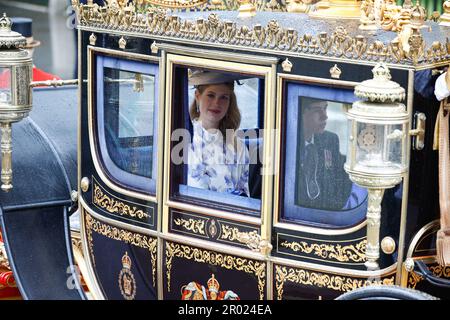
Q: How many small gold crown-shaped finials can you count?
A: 5